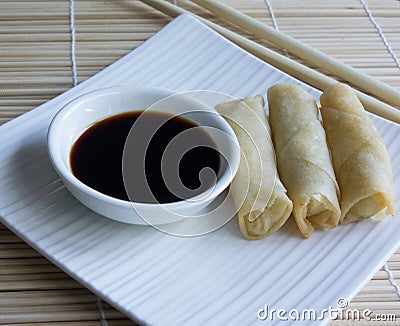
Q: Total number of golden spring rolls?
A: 3